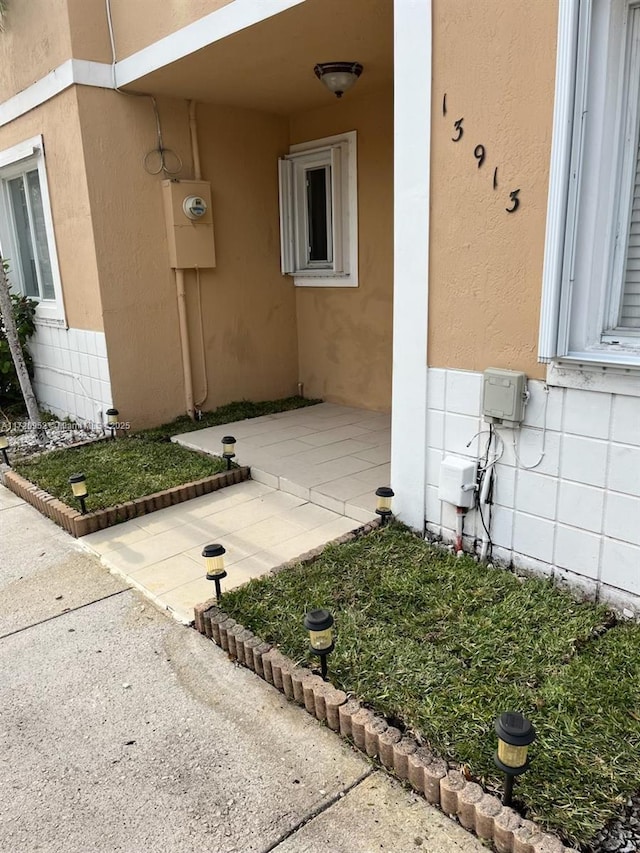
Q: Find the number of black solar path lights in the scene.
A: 8